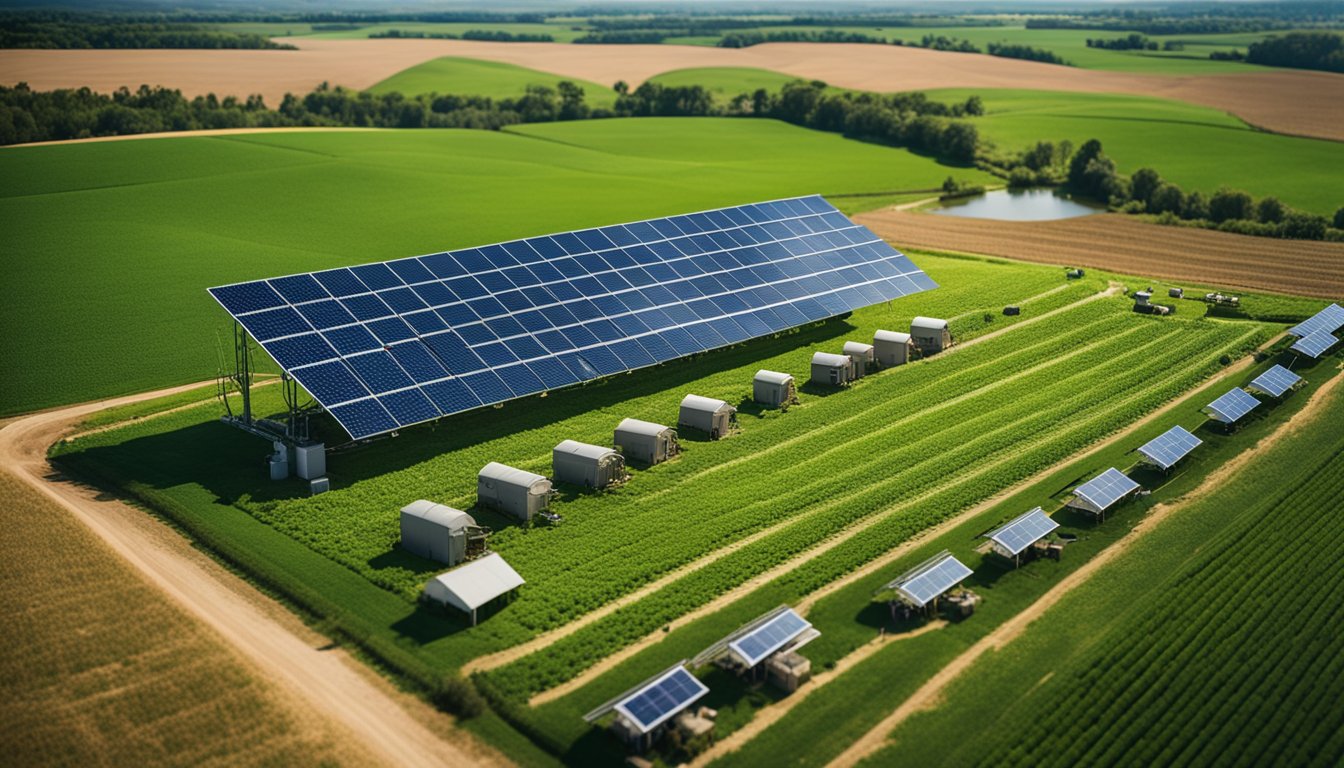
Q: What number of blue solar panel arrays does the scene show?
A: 11